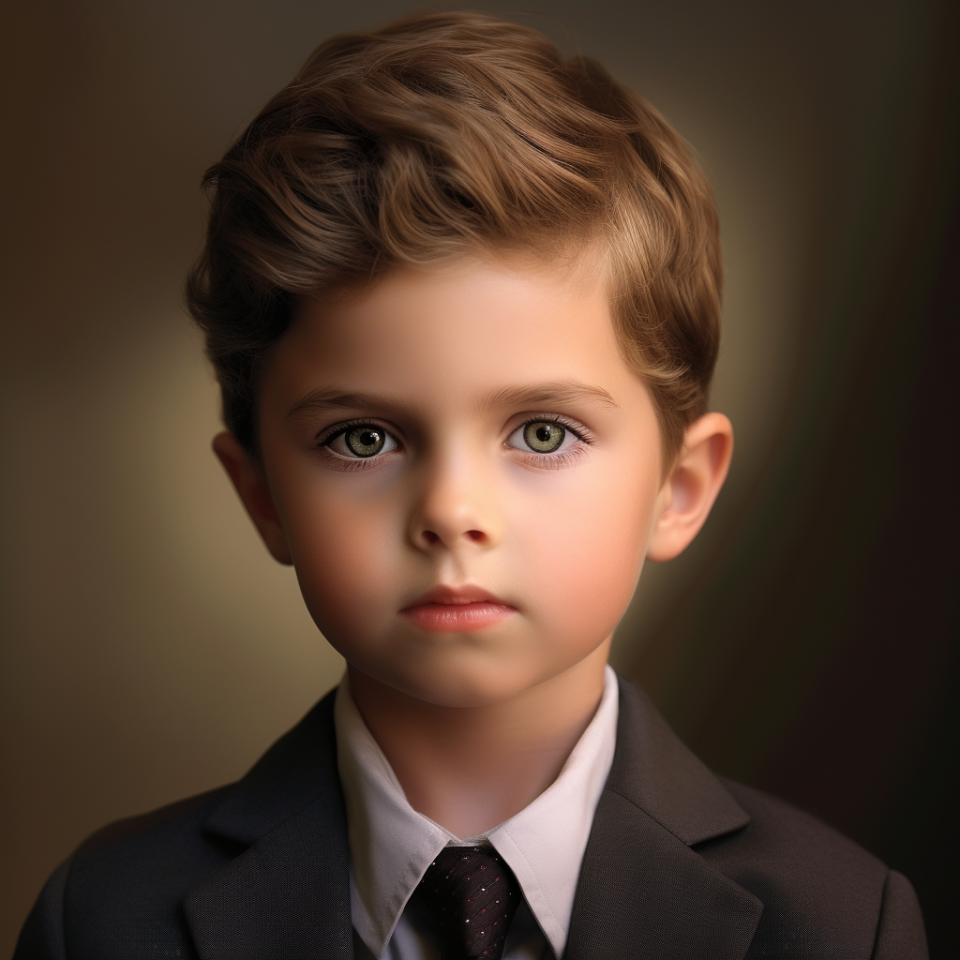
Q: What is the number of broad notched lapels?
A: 2